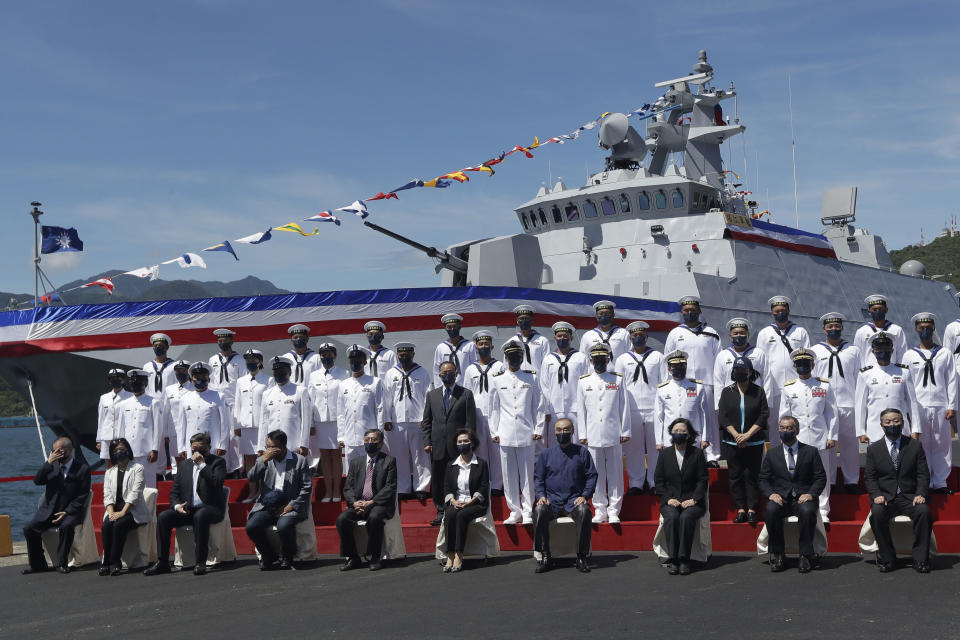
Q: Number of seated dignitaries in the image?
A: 10